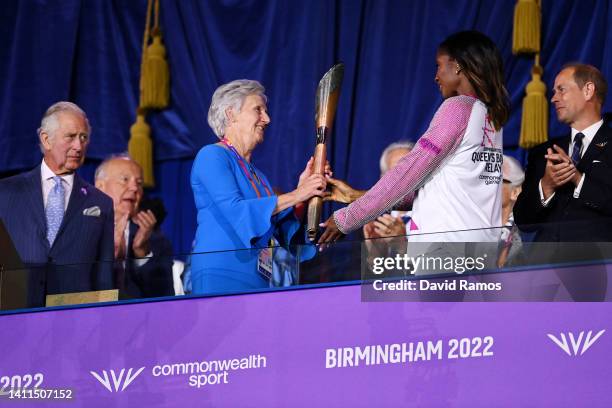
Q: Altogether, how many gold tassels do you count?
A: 4